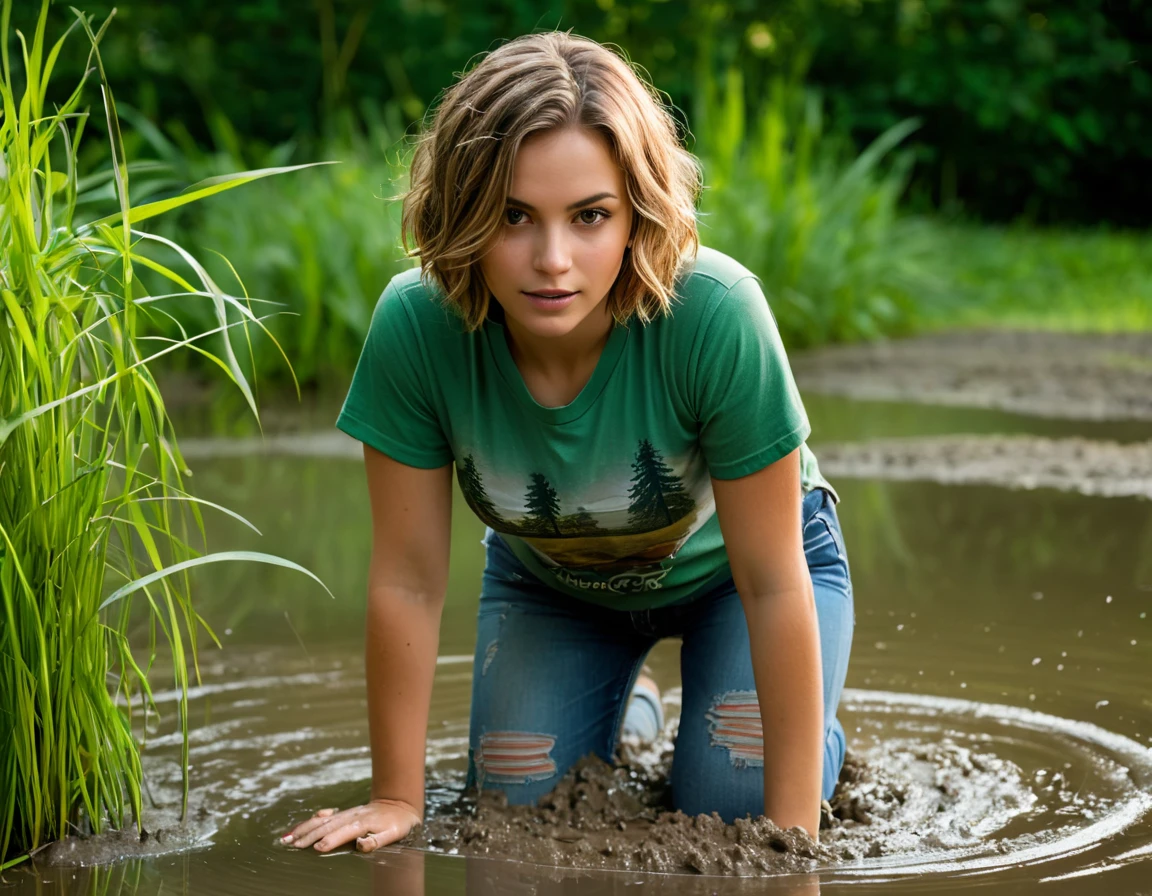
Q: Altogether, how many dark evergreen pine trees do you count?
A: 3